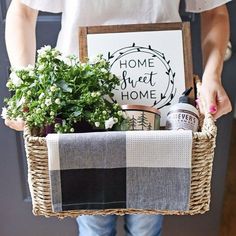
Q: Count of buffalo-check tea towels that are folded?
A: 1